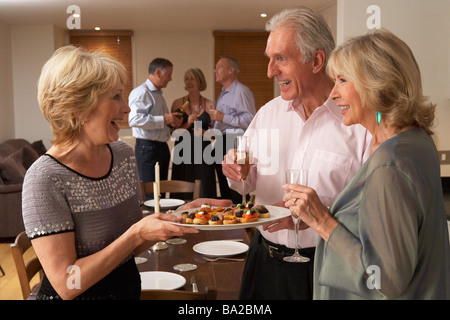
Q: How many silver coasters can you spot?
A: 3